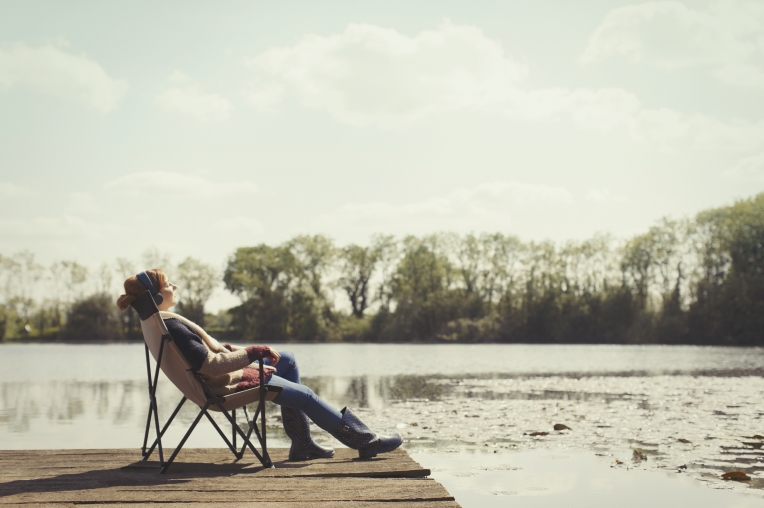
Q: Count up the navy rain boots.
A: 2